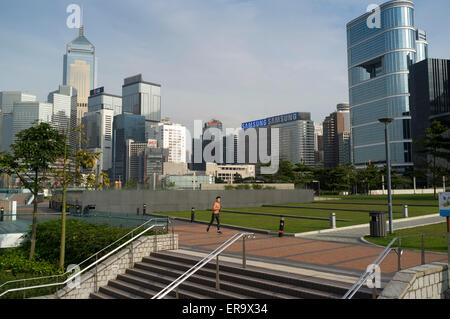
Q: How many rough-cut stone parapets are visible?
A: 2